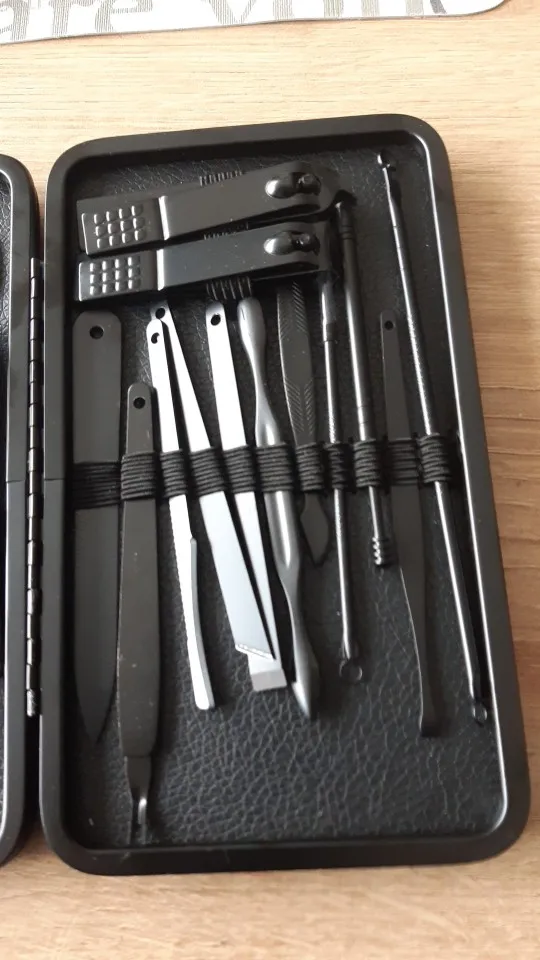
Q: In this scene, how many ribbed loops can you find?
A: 11